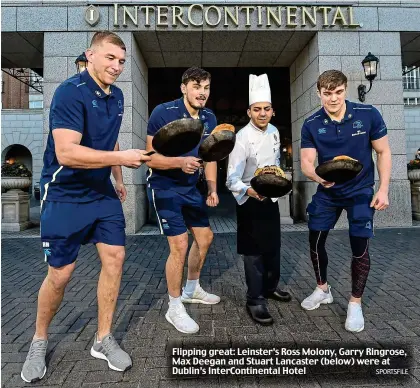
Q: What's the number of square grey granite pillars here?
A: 2